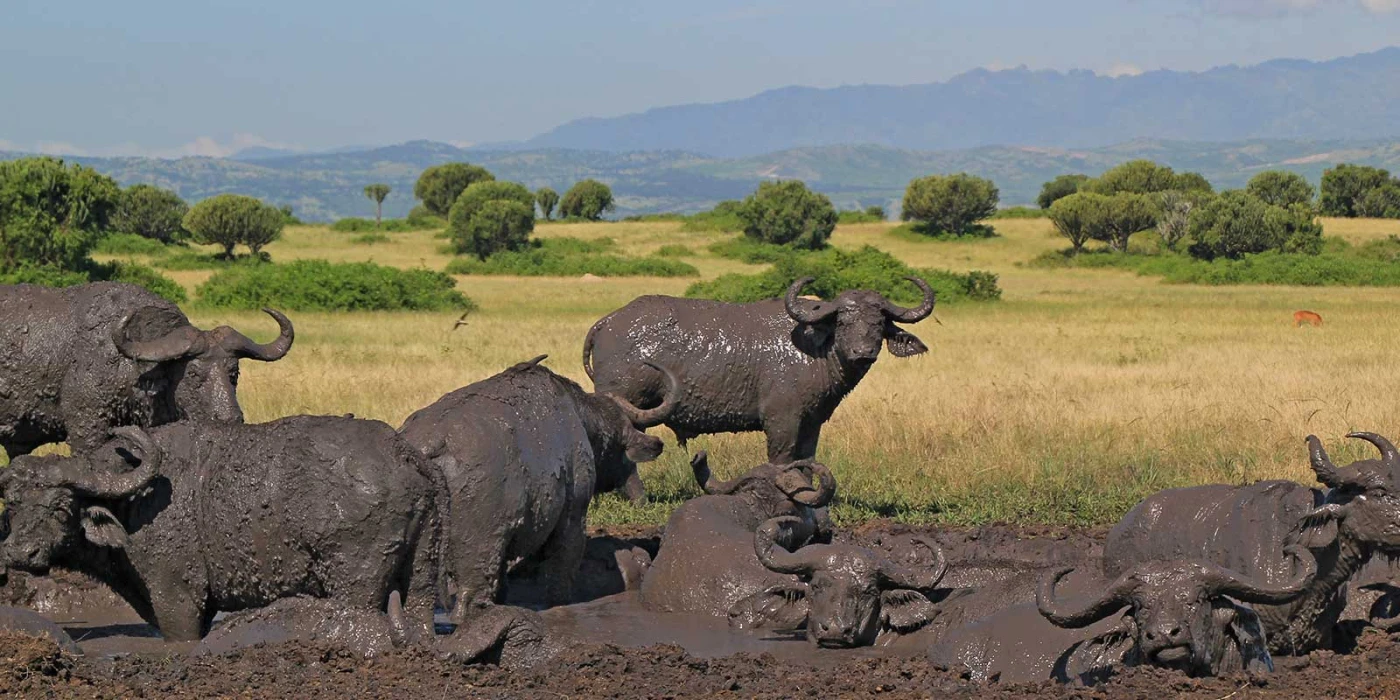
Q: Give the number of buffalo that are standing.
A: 4